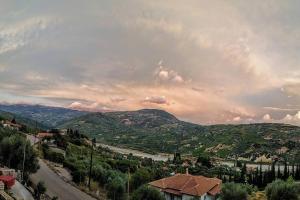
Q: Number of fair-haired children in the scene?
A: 0